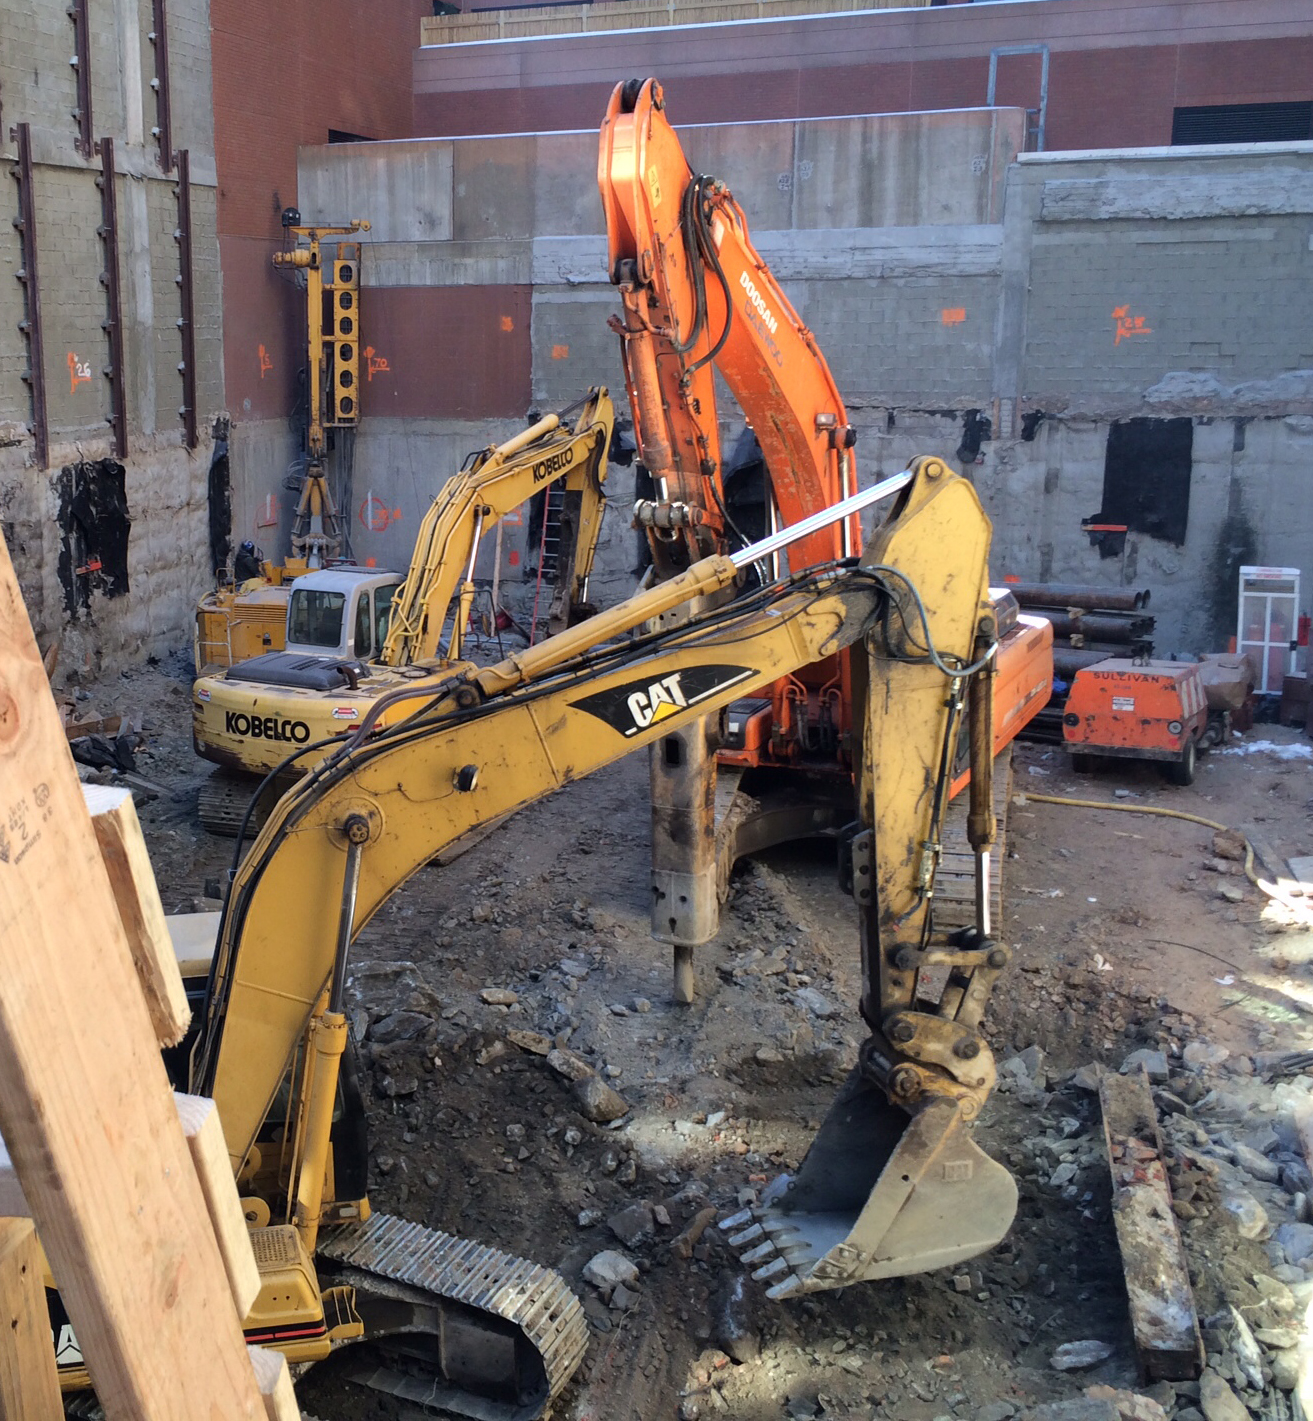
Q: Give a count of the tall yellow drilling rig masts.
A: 1